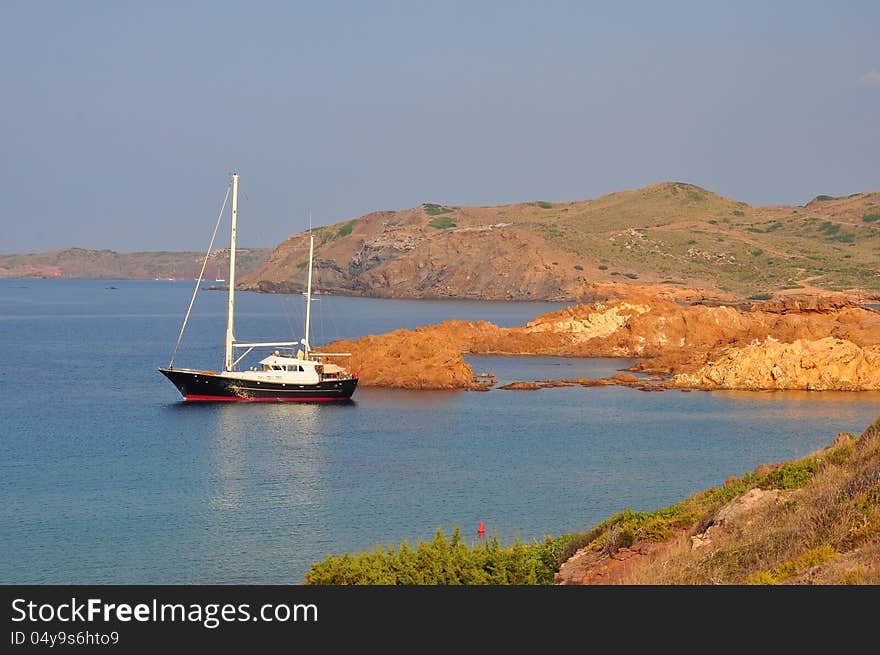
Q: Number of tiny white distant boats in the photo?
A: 4